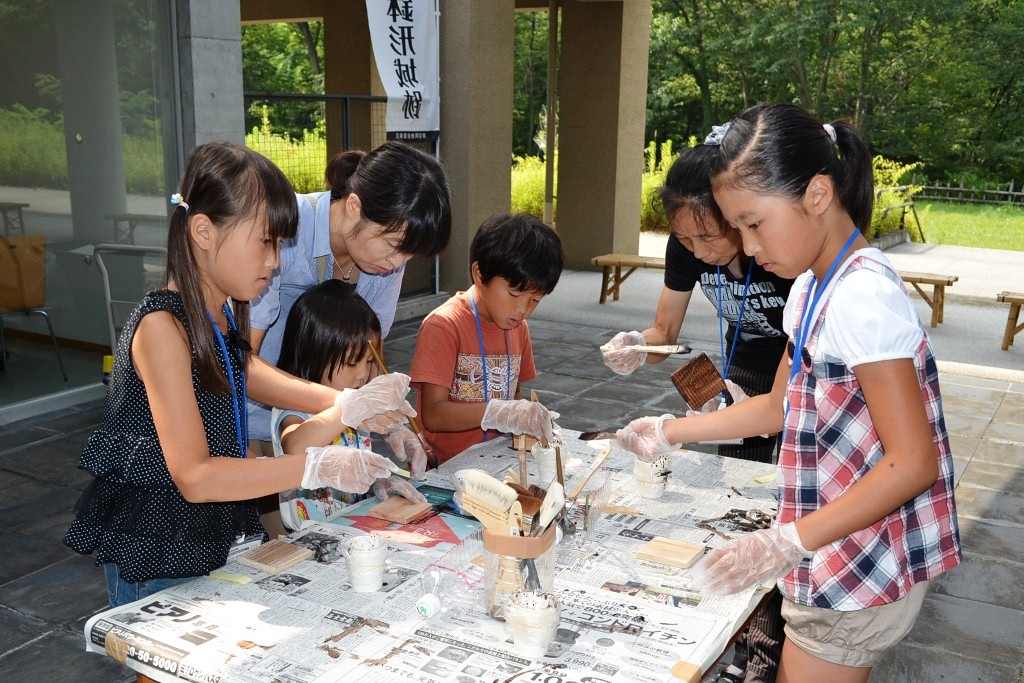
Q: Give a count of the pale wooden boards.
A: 3